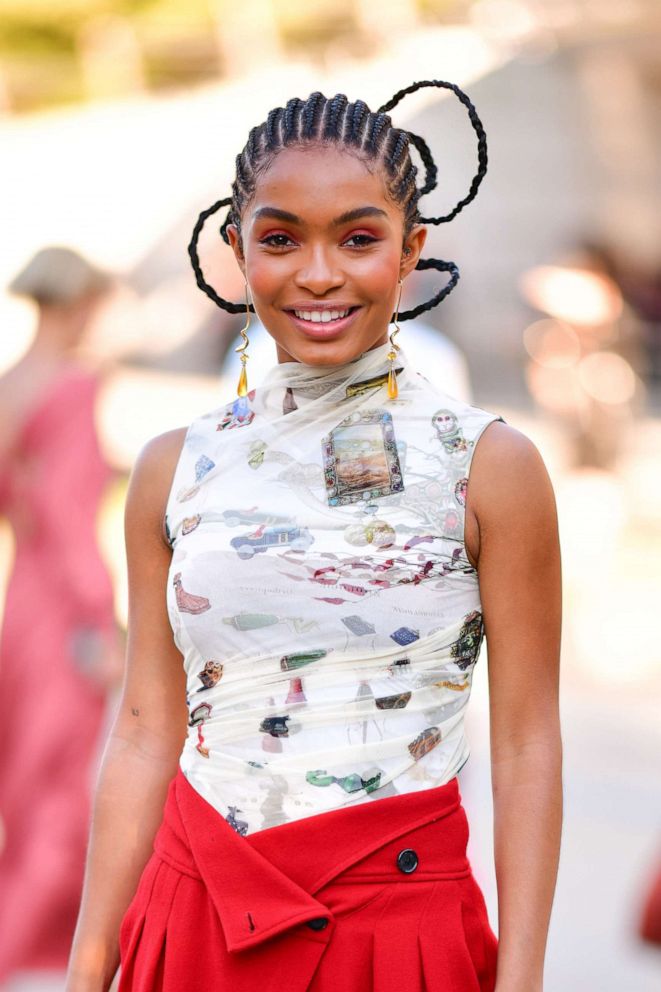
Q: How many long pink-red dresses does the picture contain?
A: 1